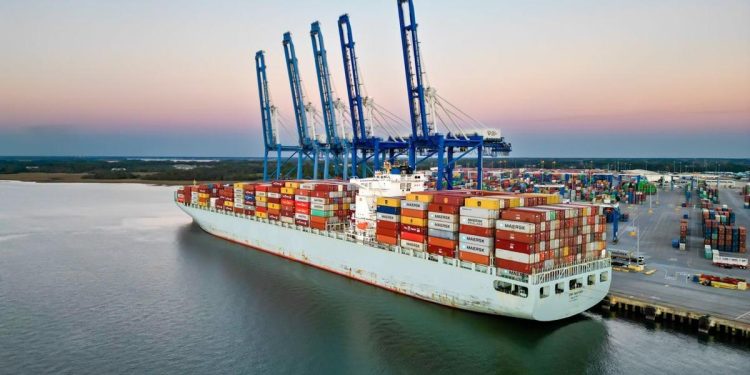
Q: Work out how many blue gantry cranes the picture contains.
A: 5